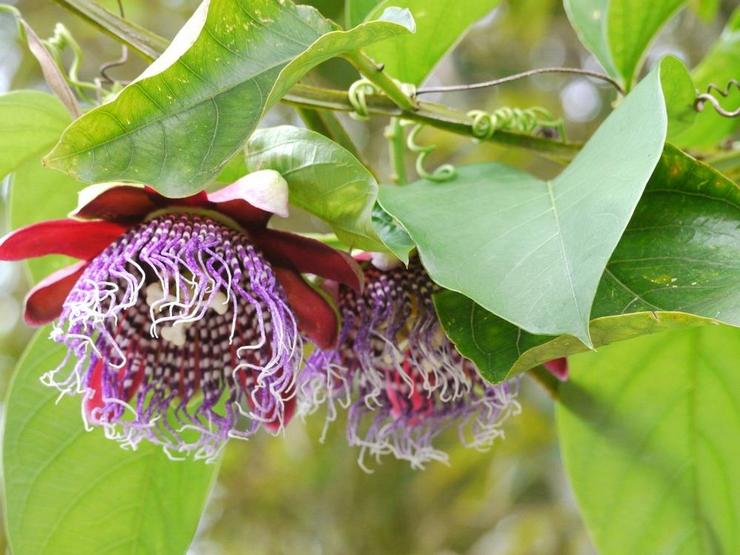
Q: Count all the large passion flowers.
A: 2